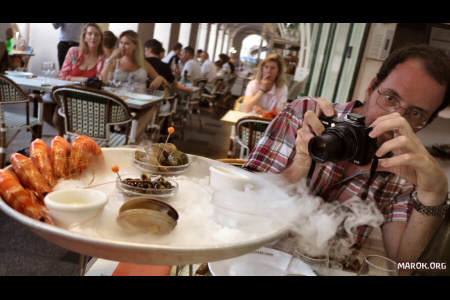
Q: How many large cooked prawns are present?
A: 5